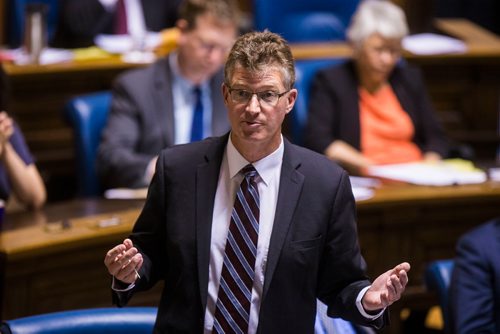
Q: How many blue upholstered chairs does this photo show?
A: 6